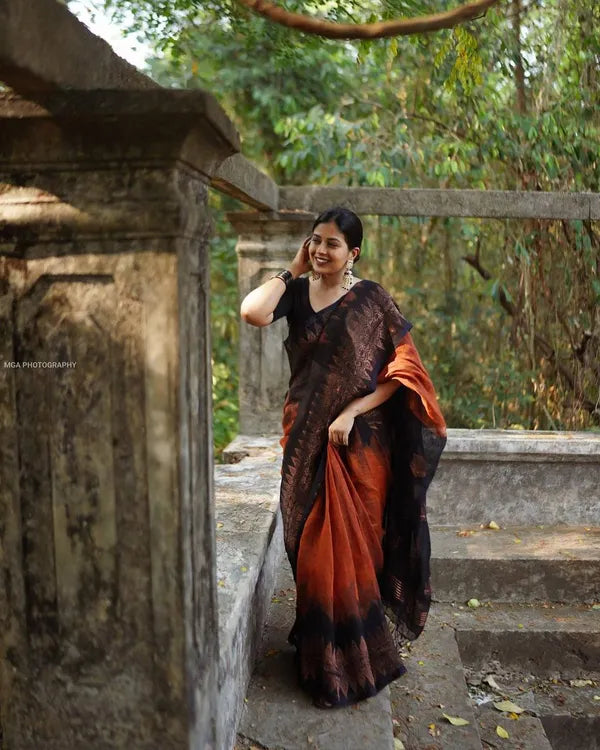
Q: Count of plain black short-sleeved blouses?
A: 1